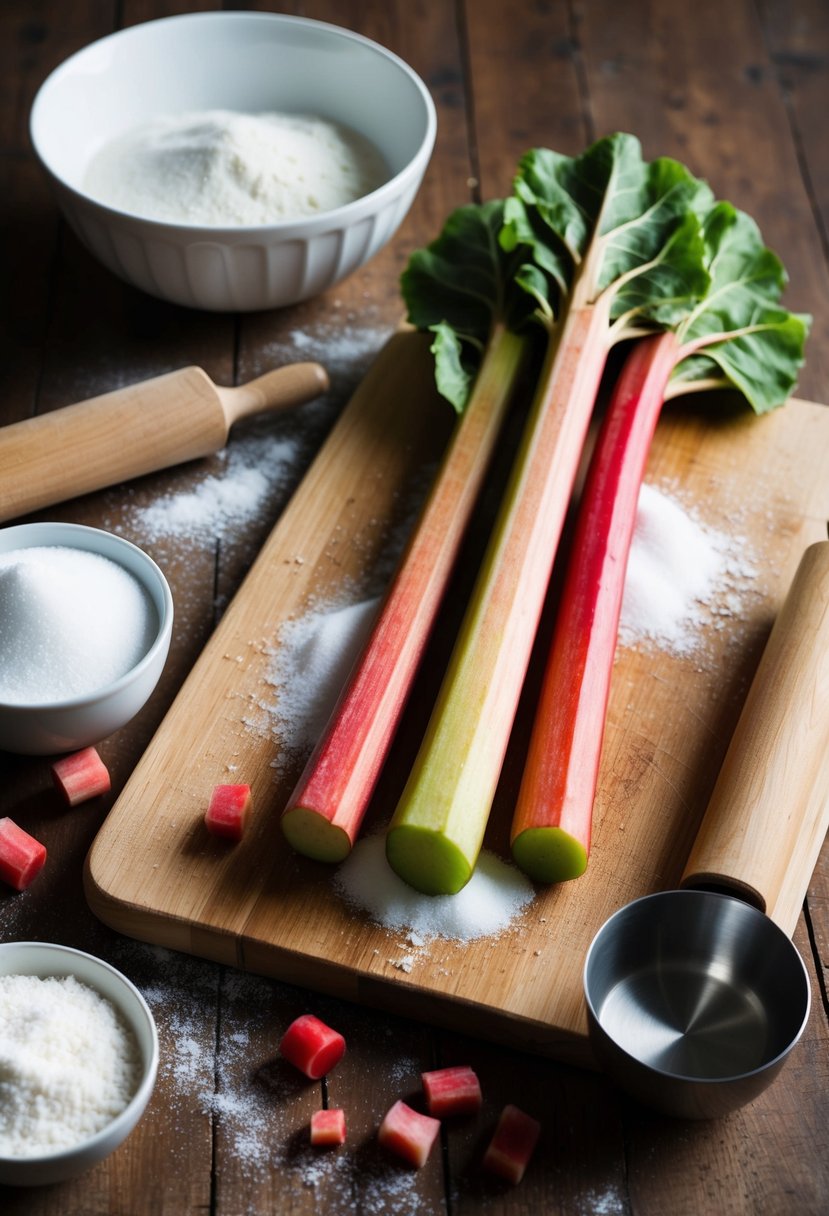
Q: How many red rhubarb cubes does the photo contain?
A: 8